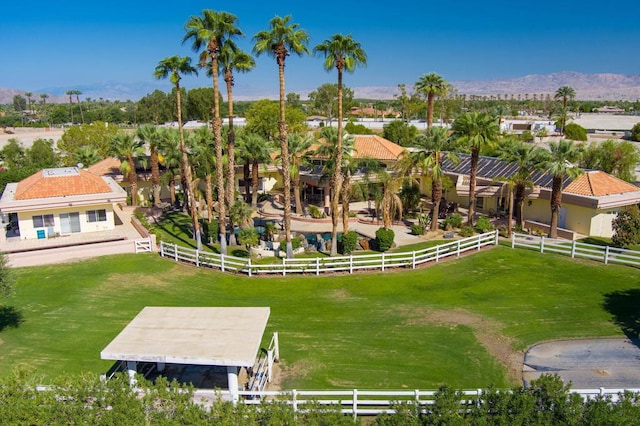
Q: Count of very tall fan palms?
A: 5